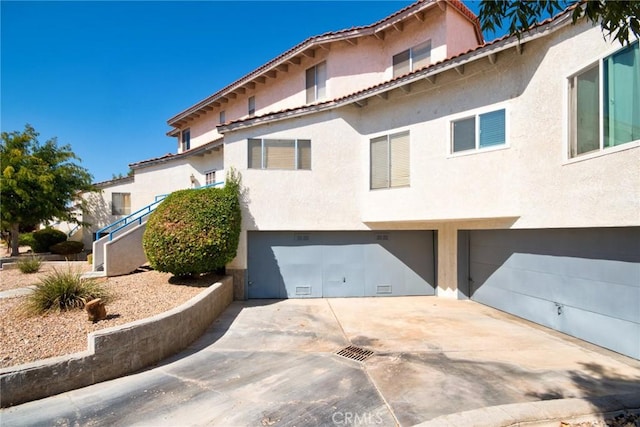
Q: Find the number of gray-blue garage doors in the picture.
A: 2